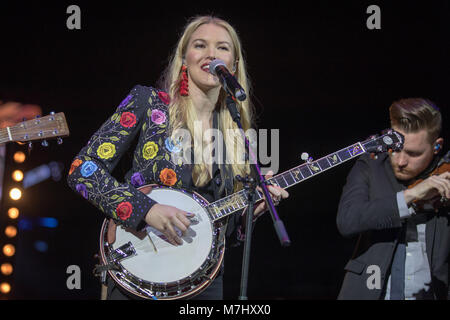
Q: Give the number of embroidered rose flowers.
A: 13